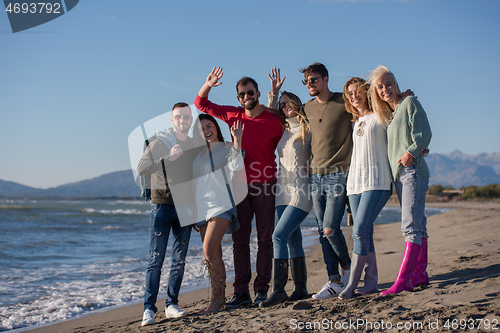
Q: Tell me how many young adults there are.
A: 7